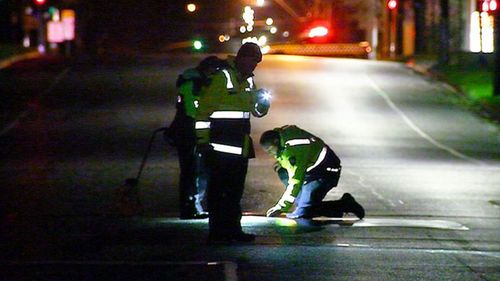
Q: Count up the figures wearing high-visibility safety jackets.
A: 3